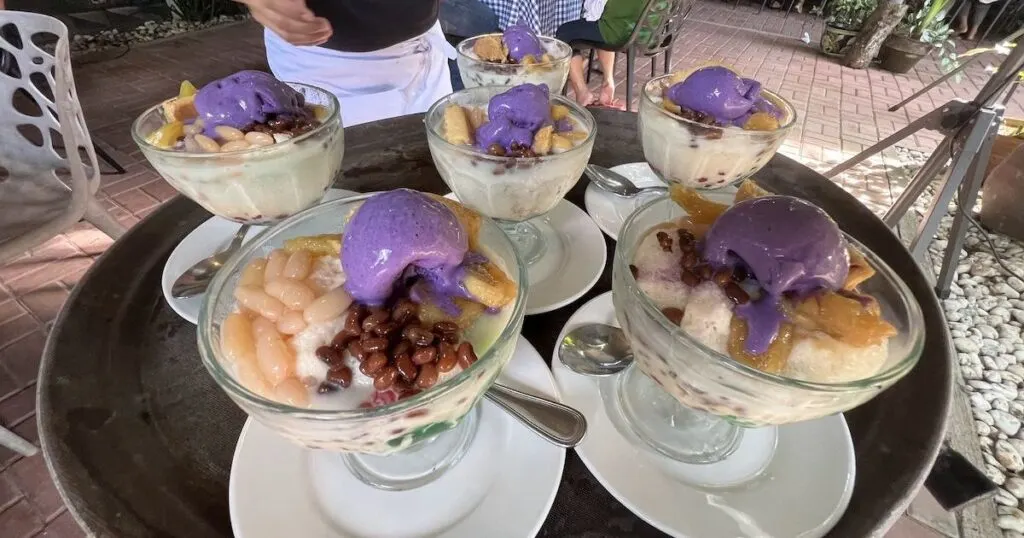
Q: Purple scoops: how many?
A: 6